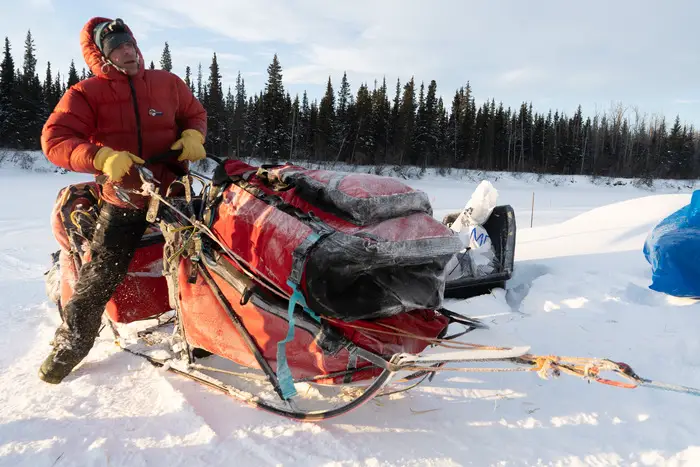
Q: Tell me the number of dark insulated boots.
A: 1